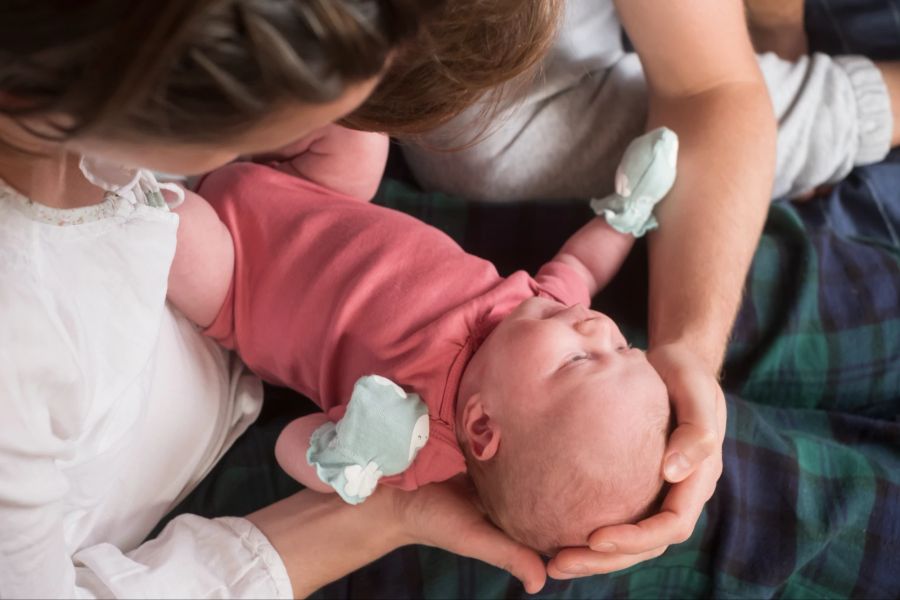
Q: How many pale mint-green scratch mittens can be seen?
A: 2